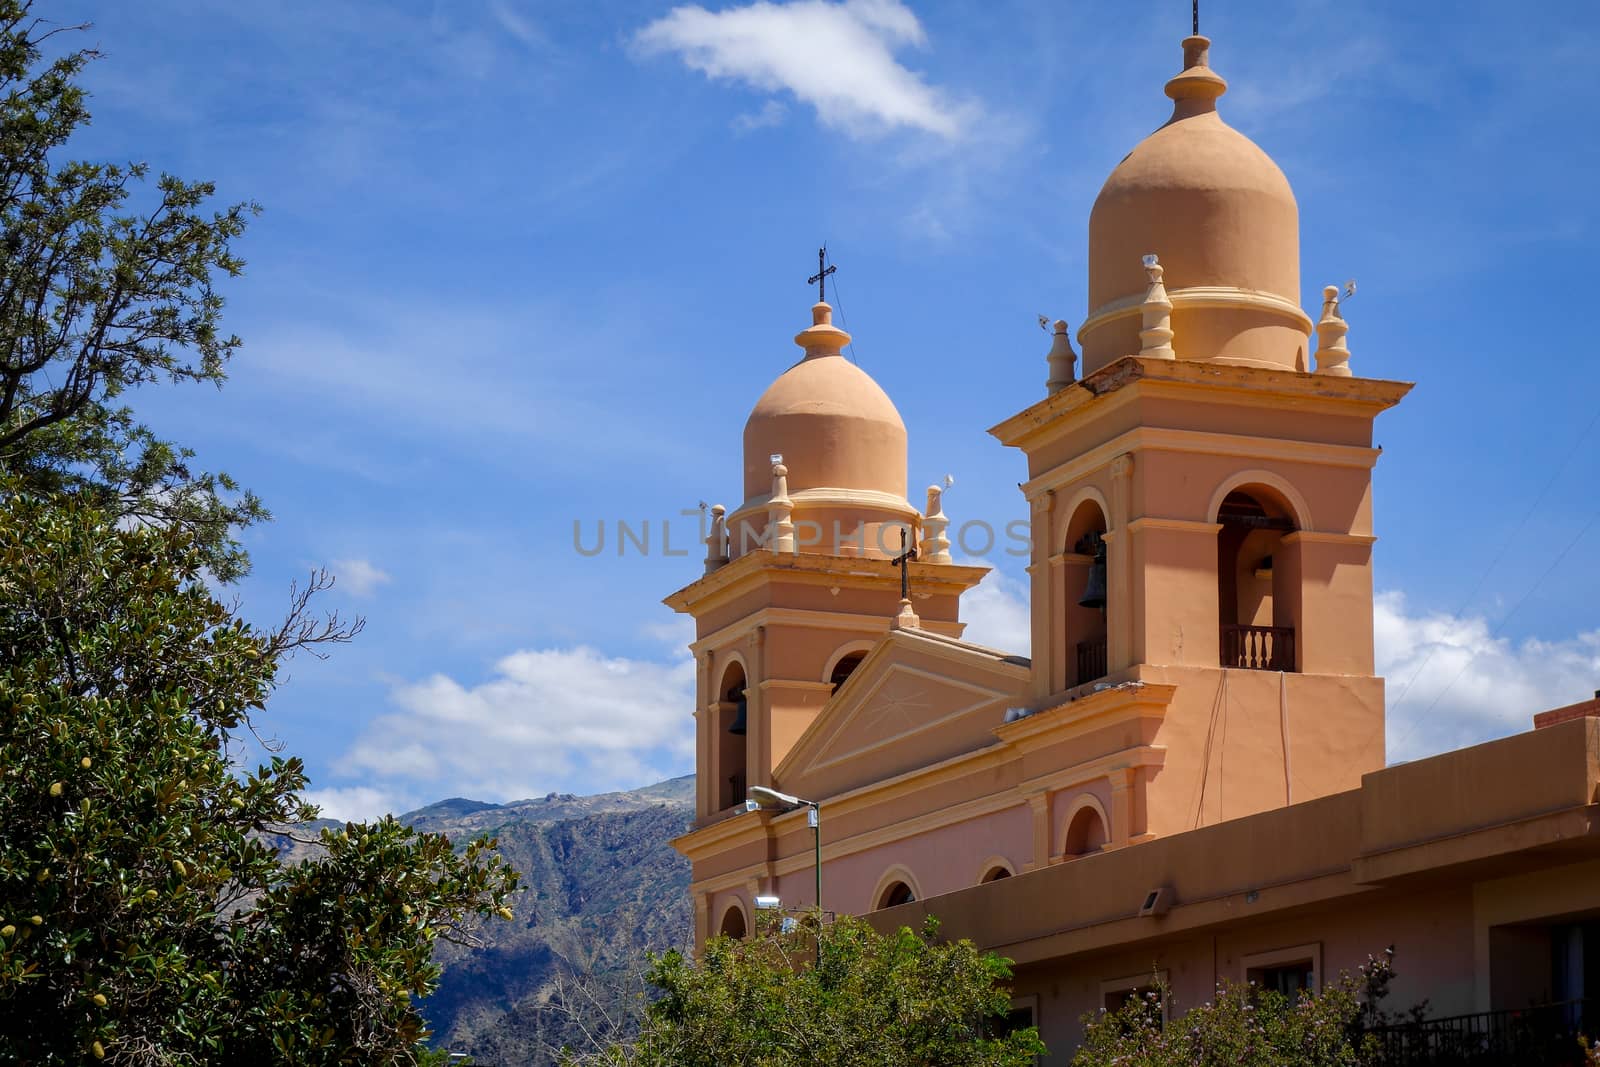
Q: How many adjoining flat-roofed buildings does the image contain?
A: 1